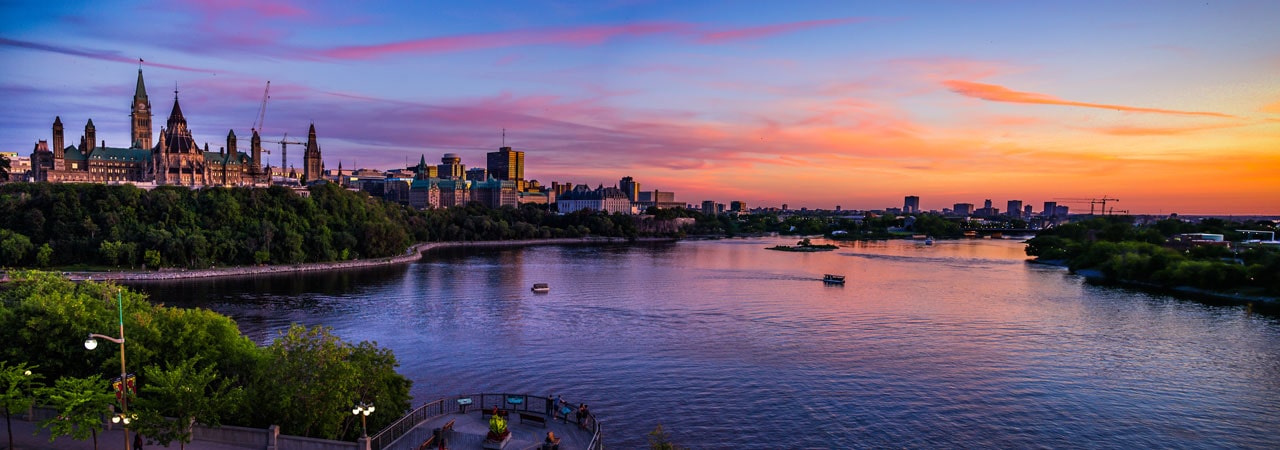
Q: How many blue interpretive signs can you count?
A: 3